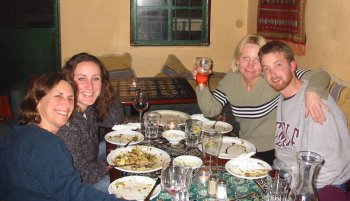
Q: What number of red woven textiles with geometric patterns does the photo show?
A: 1